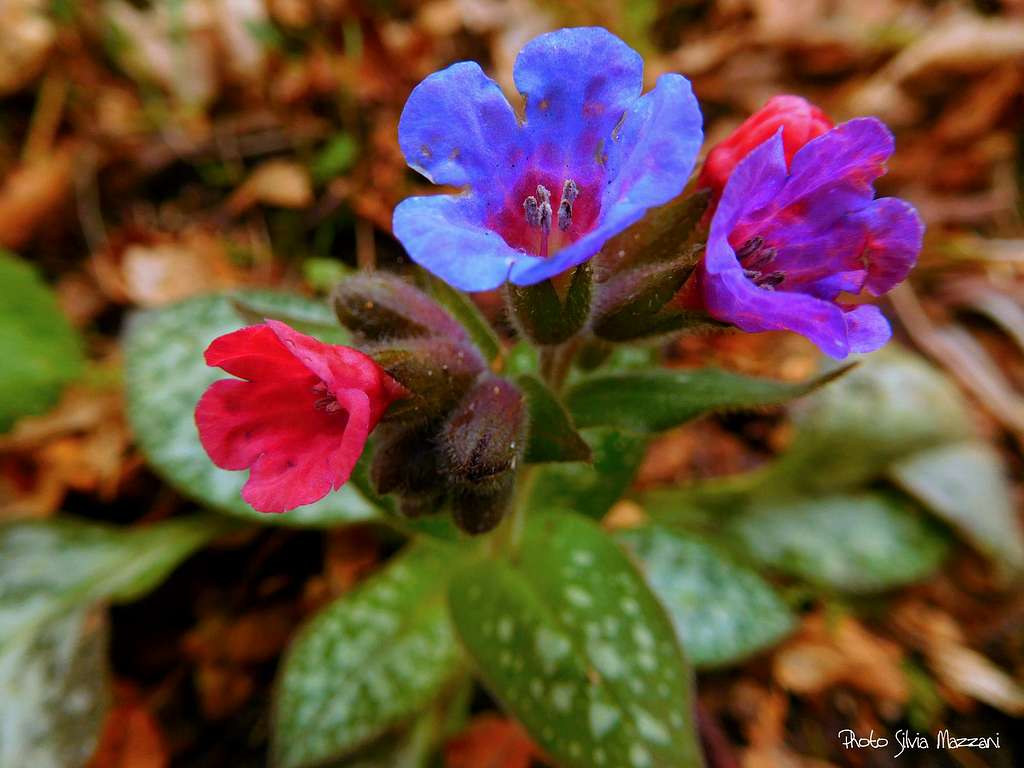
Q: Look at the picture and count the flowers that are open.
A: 3